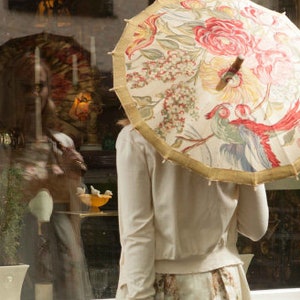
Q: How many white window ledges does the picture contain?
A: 1